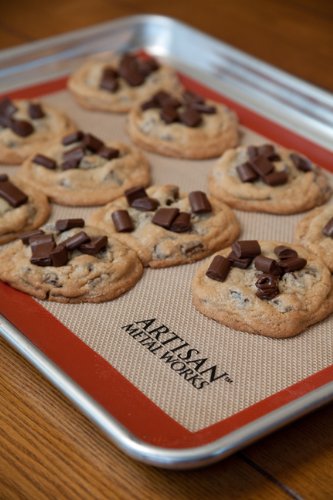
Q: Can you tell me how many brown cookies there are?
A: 10